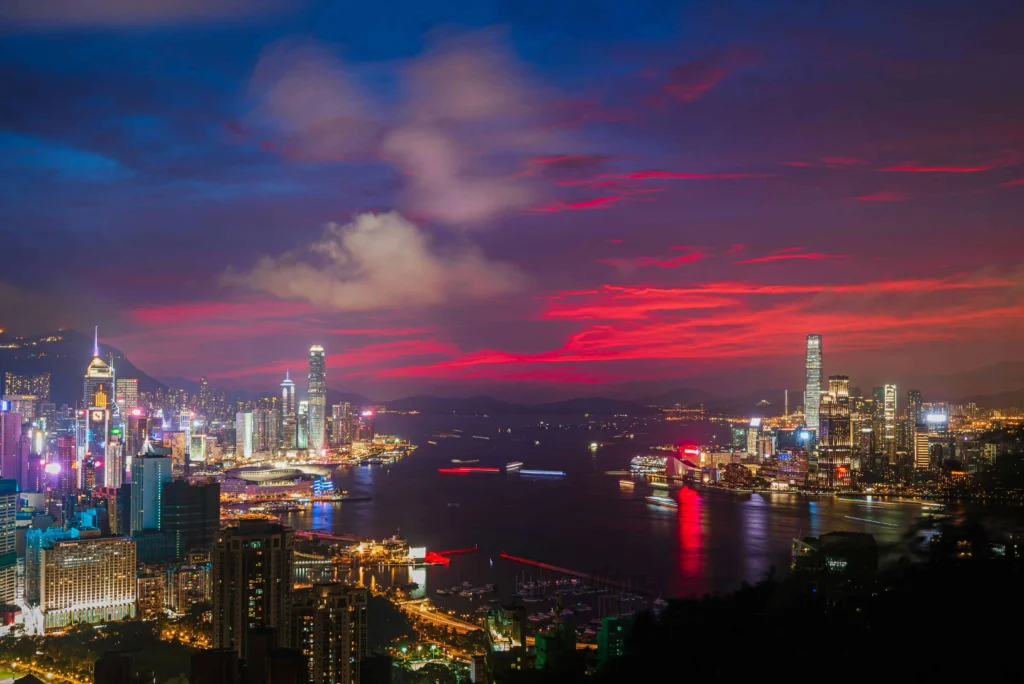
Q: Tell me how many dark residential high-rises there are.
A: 2